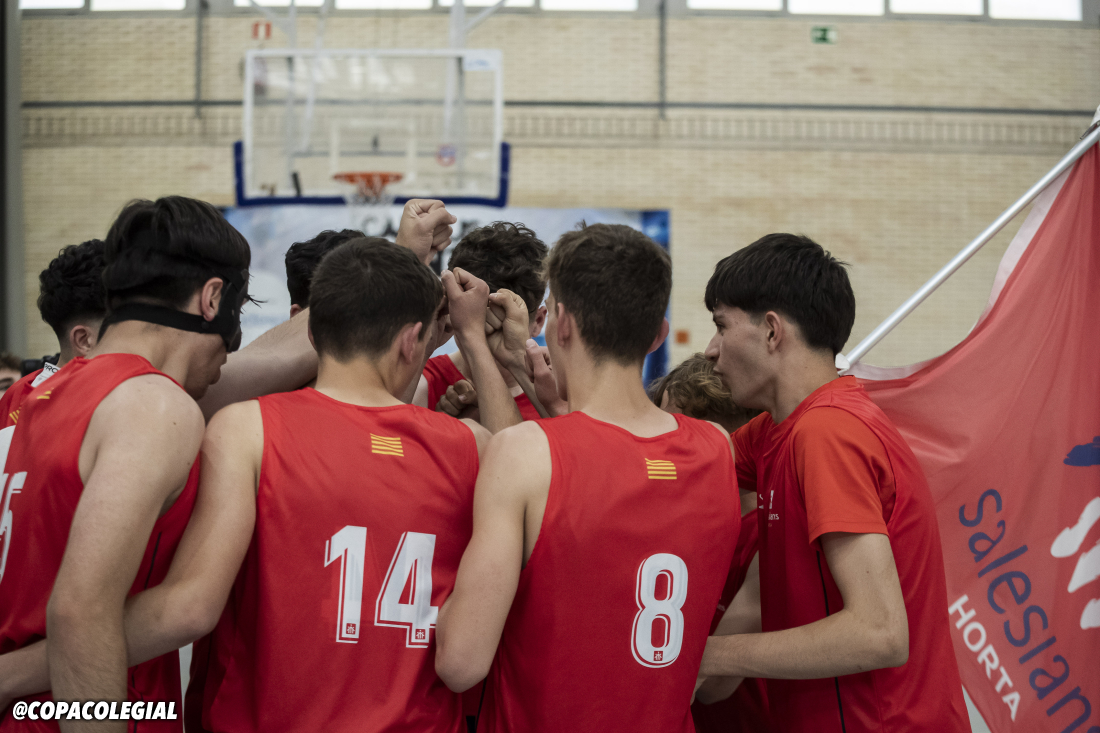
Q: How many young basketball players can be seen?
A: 8